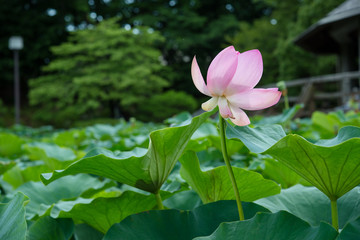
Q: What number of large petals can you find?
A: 4